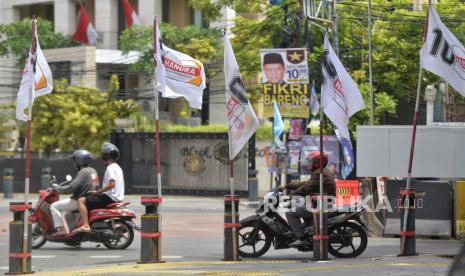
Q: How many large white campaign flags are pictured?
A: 5